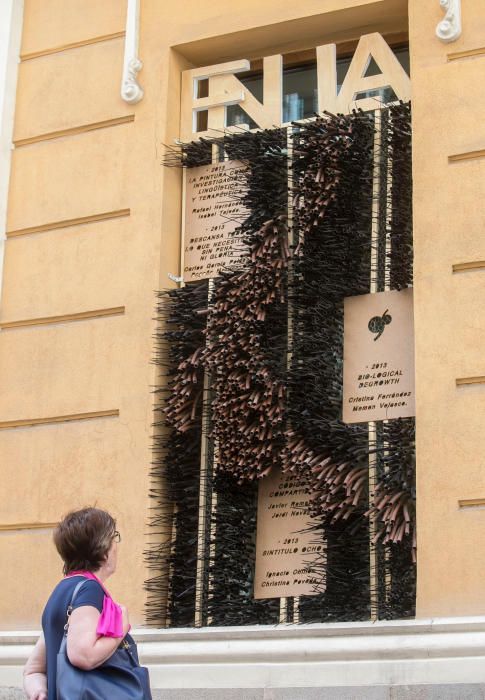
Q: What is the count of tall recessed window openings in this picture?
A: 1